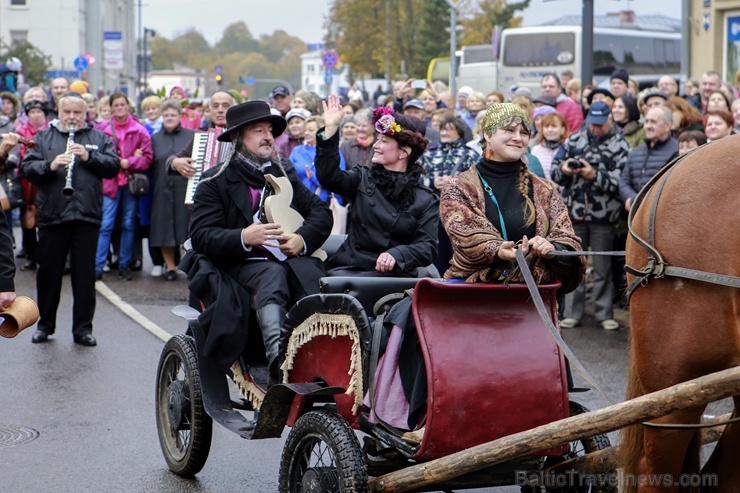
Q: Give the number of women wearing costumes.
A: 2